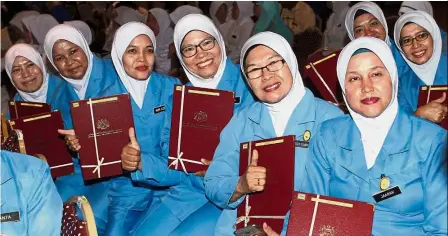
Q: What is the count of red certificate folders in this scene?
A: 8